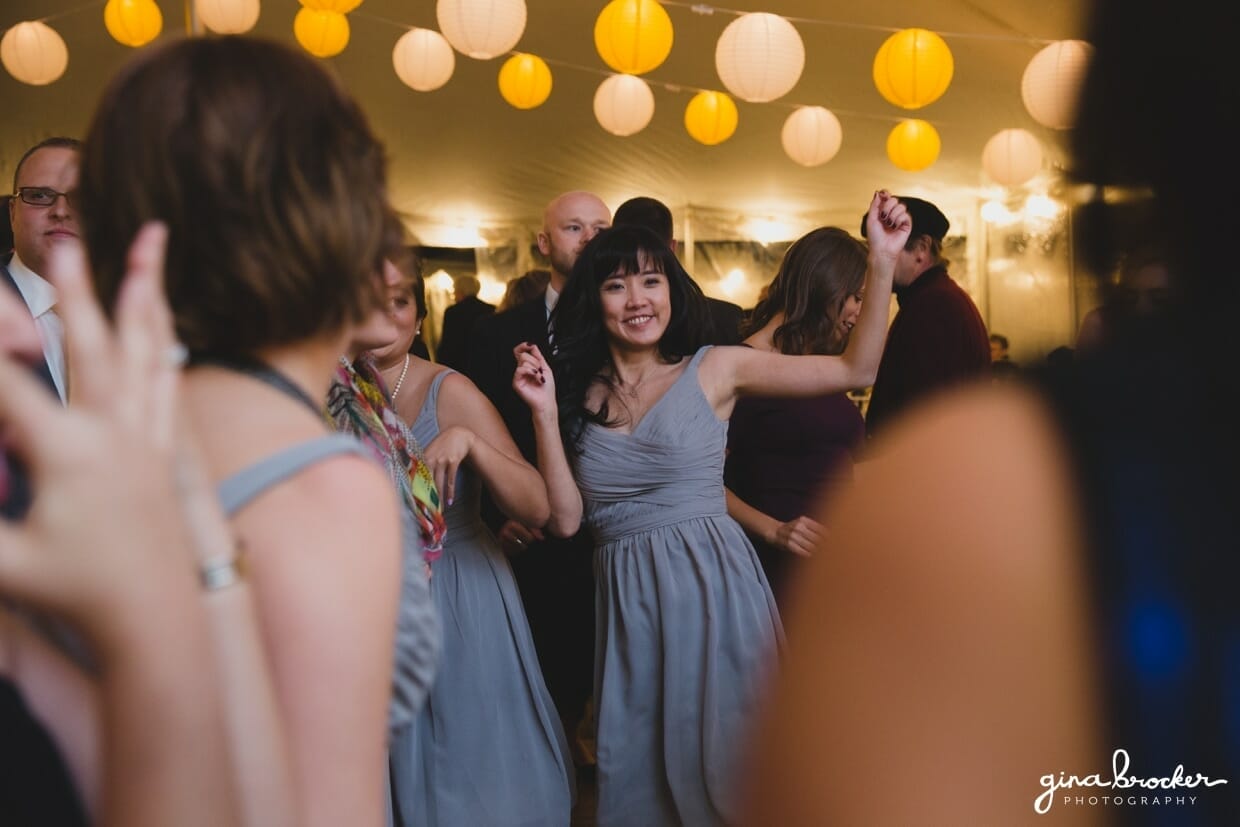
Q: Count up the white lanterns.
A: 9